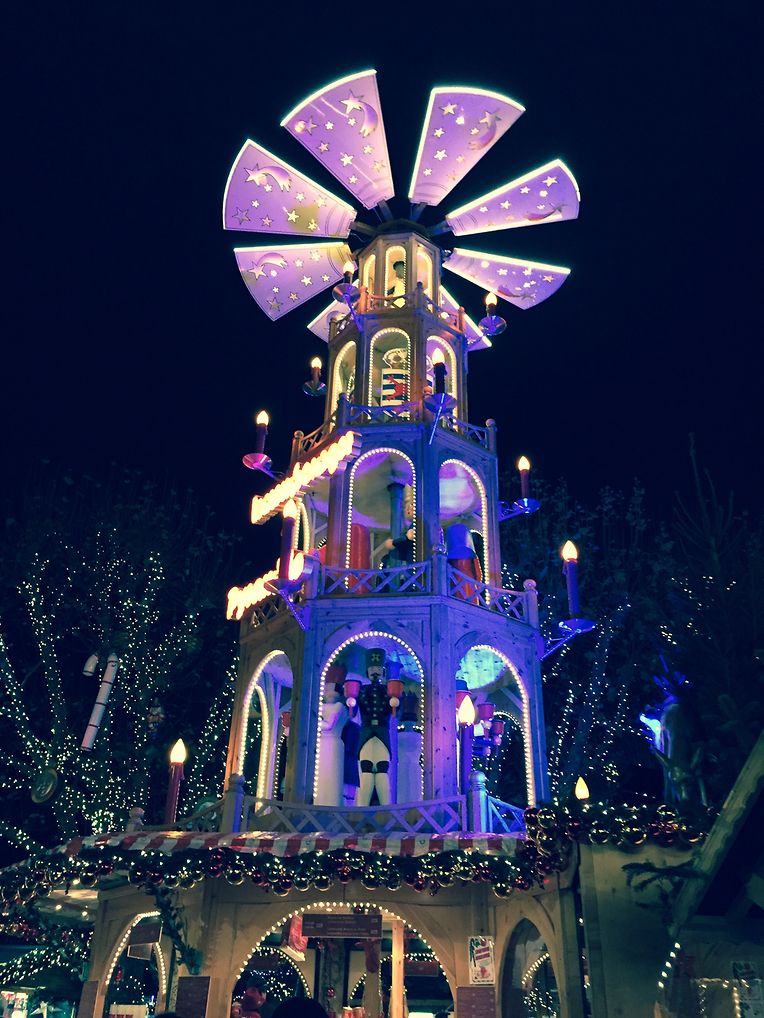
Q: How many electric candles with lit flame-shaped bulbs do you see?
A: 11